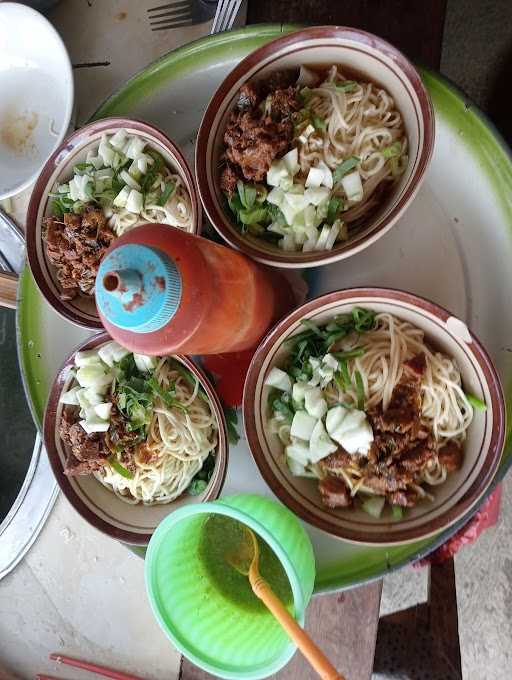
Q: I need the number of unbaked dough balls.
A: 0